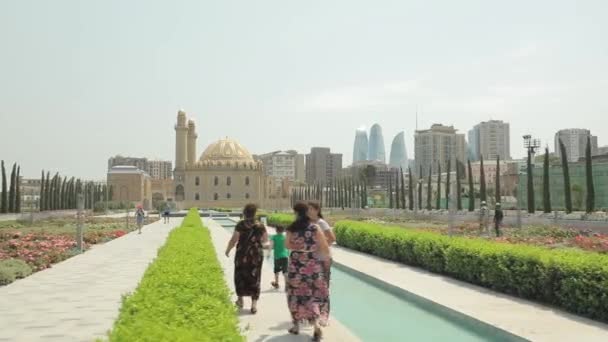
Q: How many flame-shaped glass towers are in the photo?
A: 3